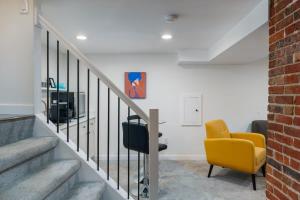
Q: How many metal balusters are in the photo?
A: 10